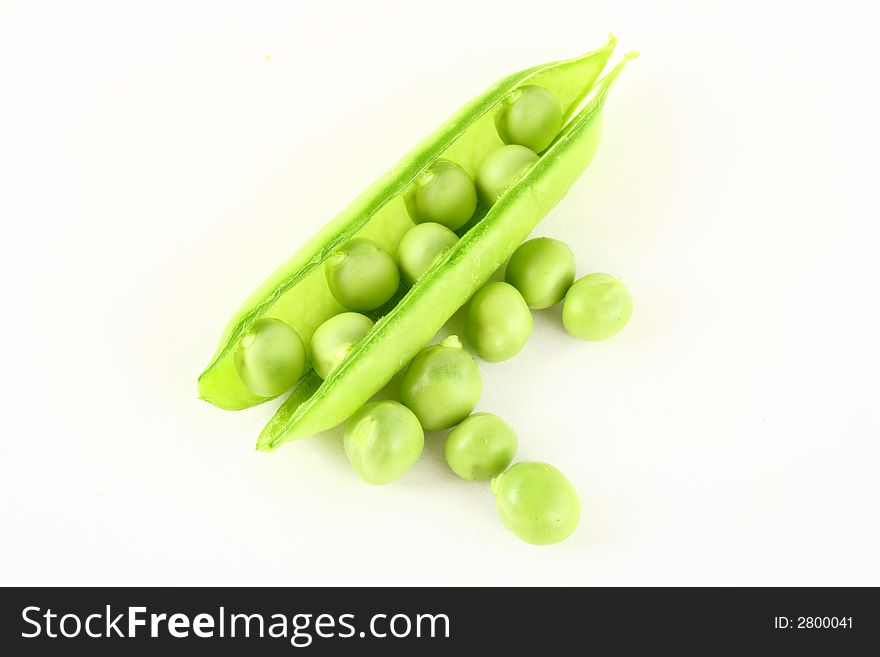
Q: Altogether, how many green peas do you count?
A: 14